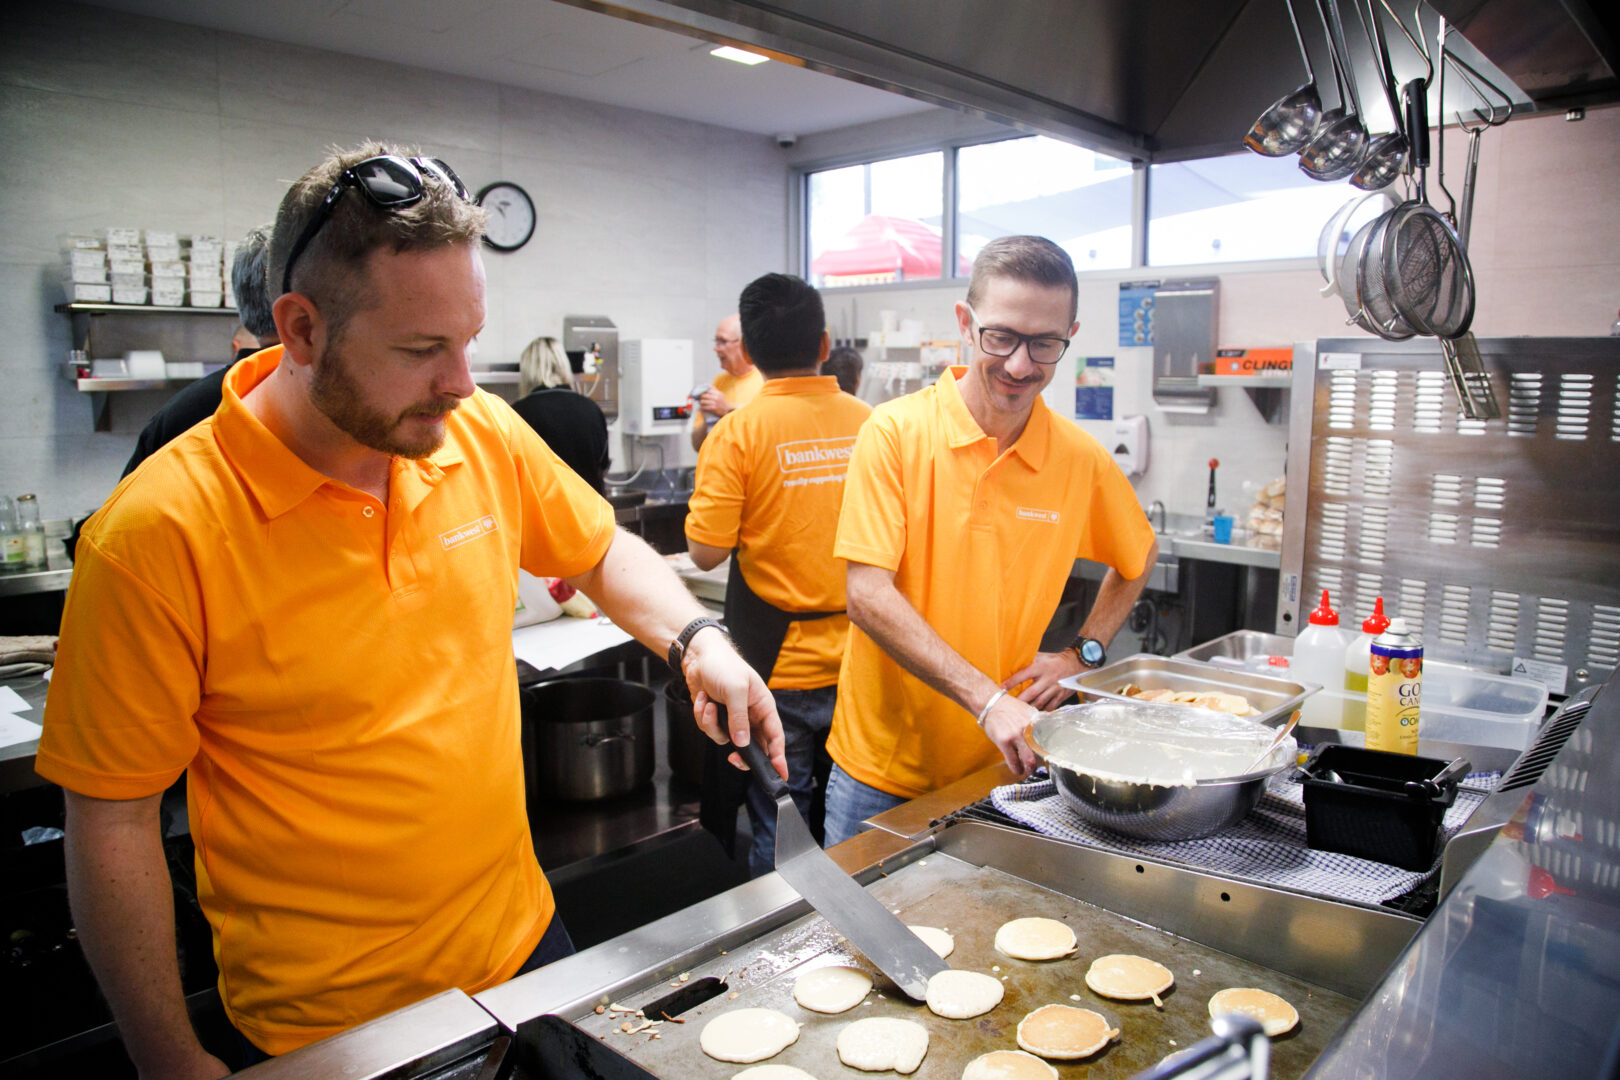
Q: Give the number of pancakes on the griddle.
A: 12